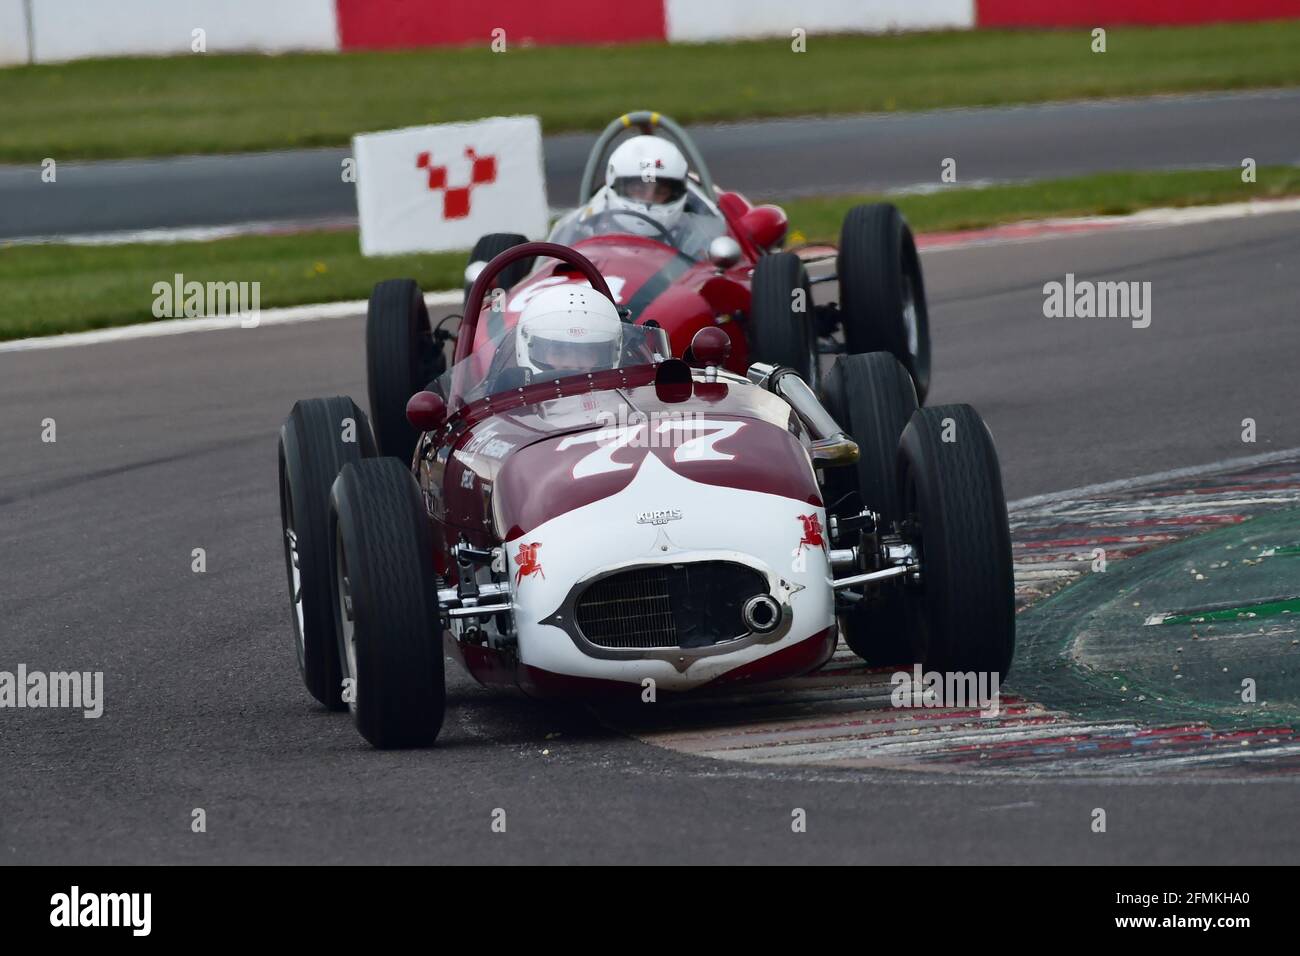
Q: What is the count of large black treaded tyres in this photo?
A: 8